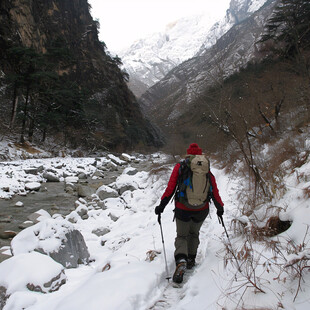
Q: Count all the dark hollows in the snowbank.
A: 1